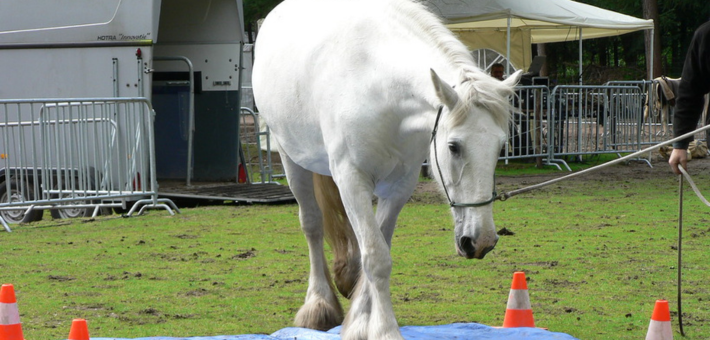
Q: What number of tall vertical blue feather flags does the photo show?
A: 0